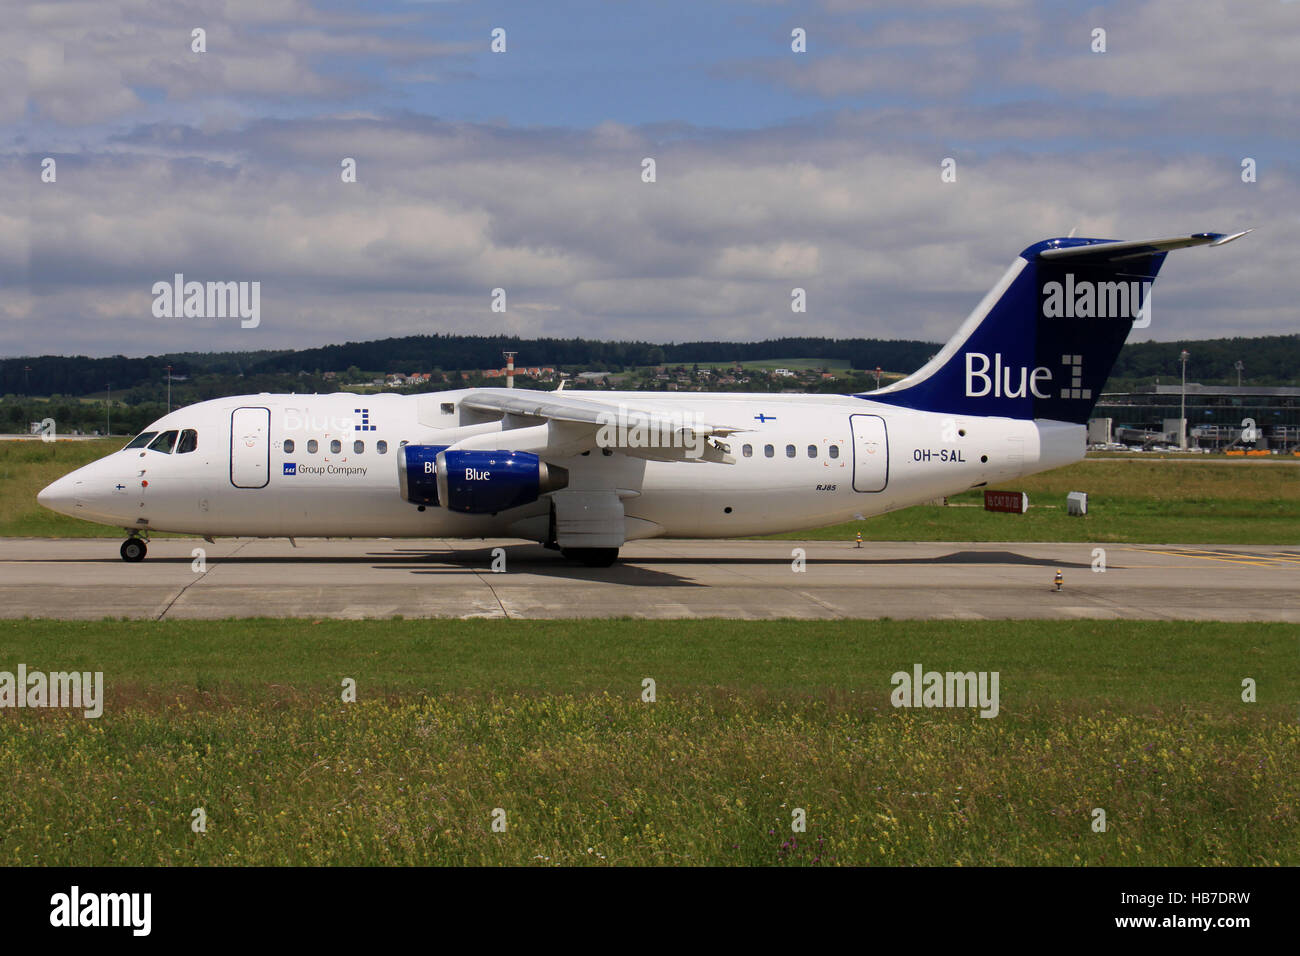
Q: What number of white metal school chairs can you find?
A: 0